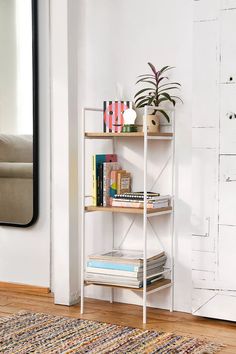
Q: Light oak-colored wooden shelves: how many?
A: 3